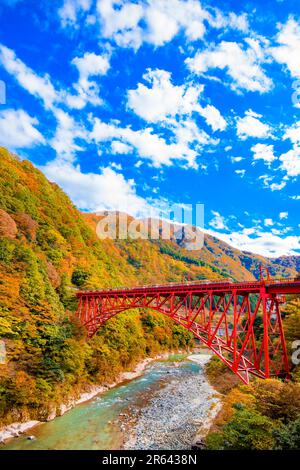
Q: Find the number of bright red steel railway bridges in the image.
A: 1